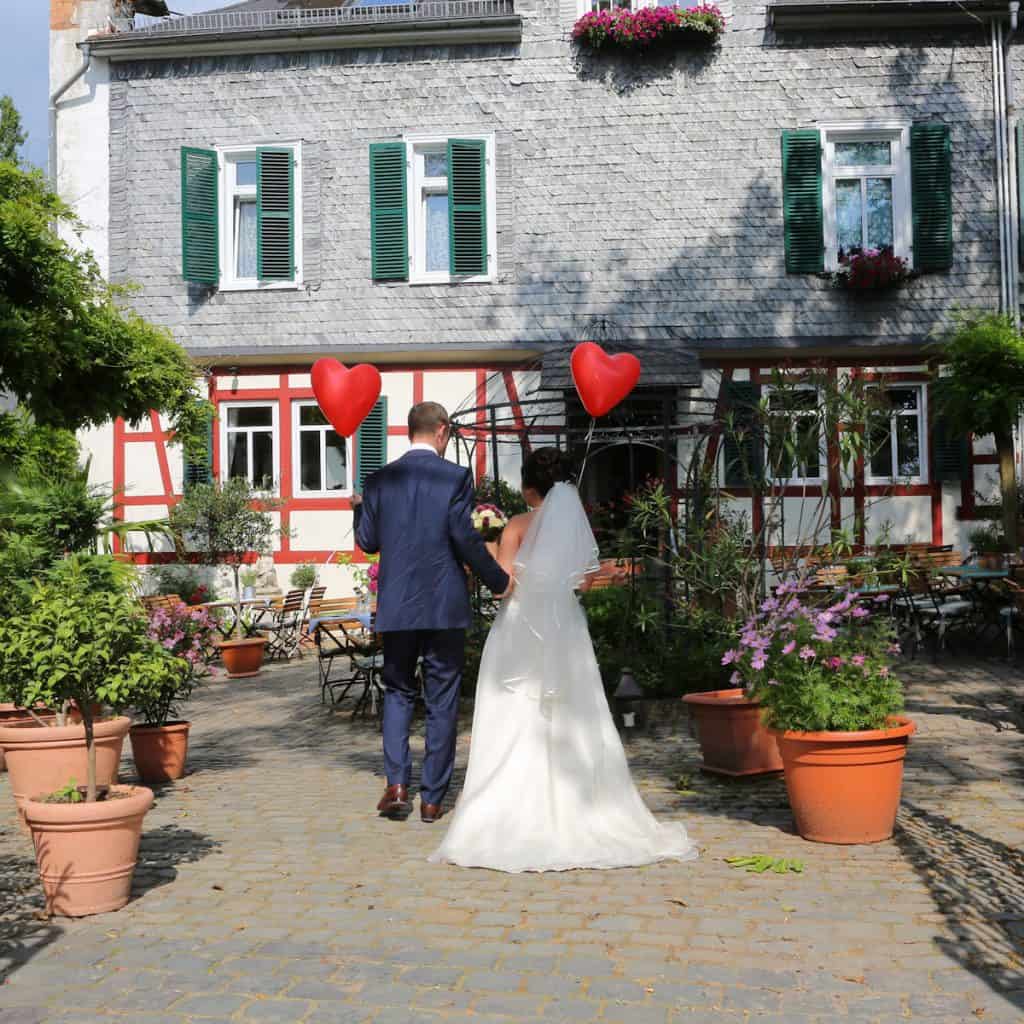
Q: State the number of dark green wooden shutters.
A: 10